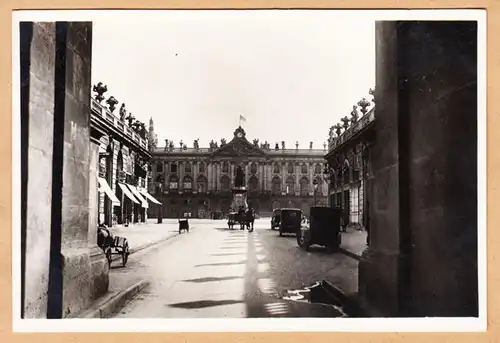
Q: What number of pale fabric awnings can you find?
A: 4